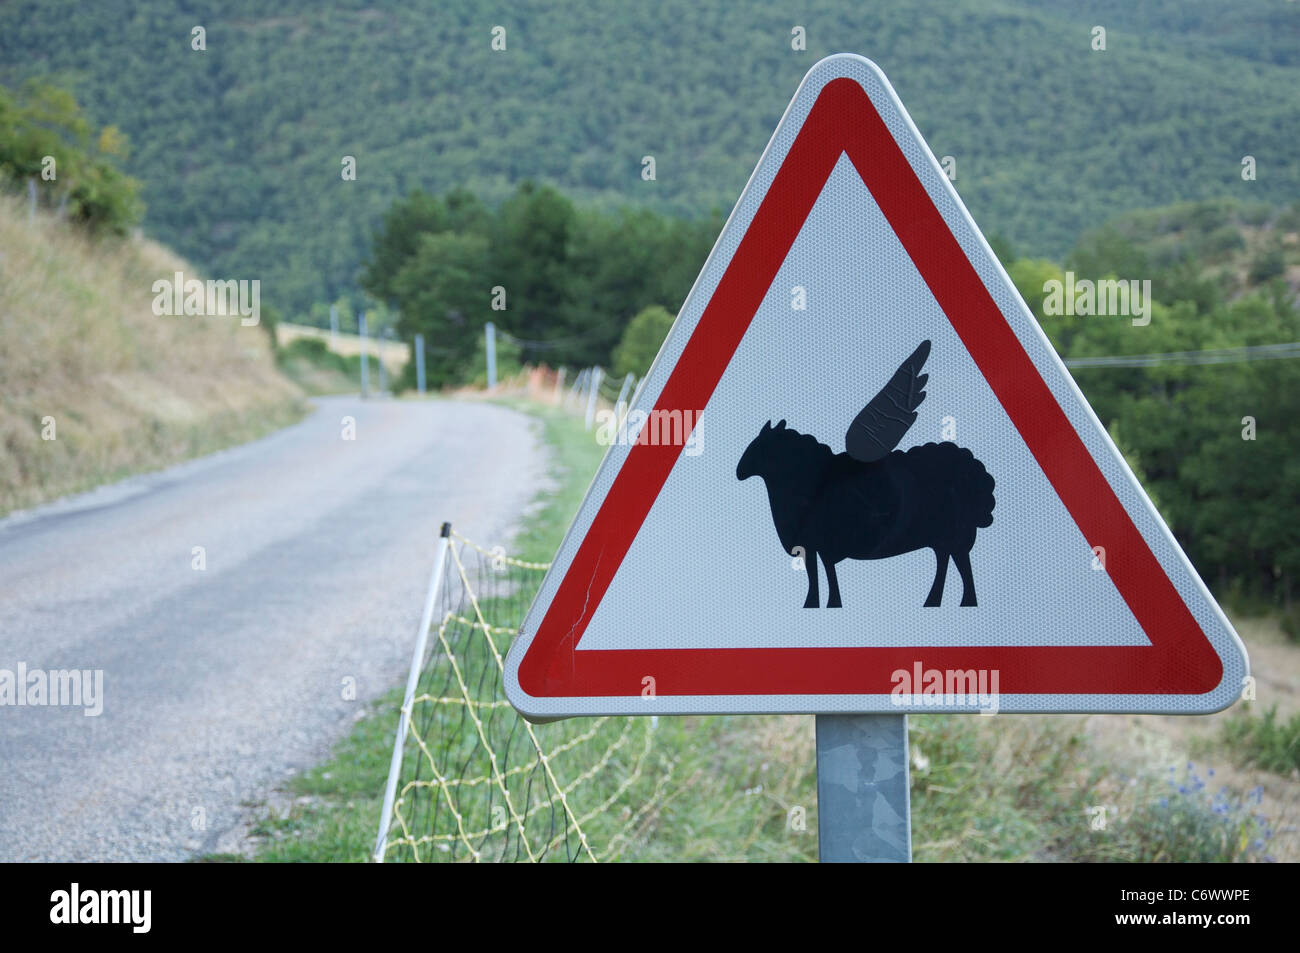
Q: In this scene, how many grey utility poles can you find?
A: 5